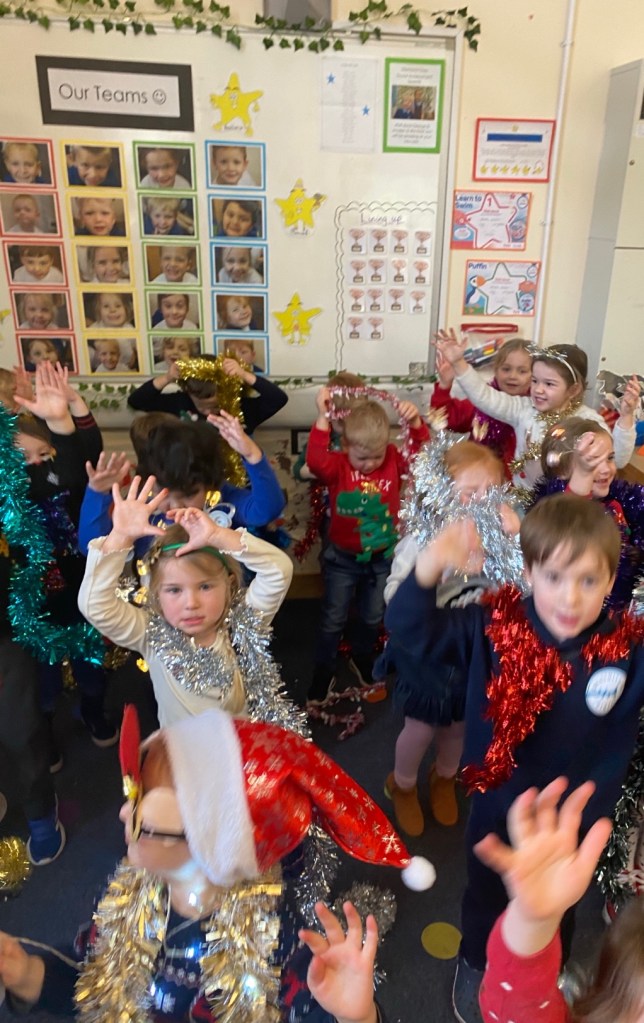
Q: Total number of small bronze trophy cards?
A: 14